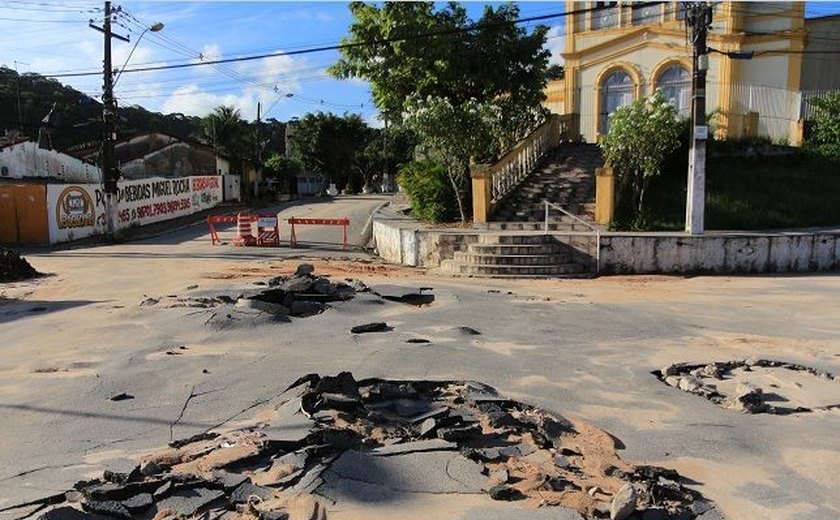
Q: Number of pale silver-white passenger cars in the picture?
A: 0